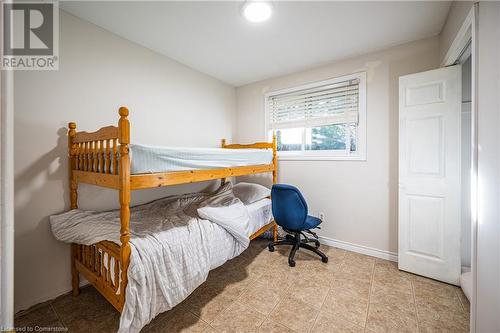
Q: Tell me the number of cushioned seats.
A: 1